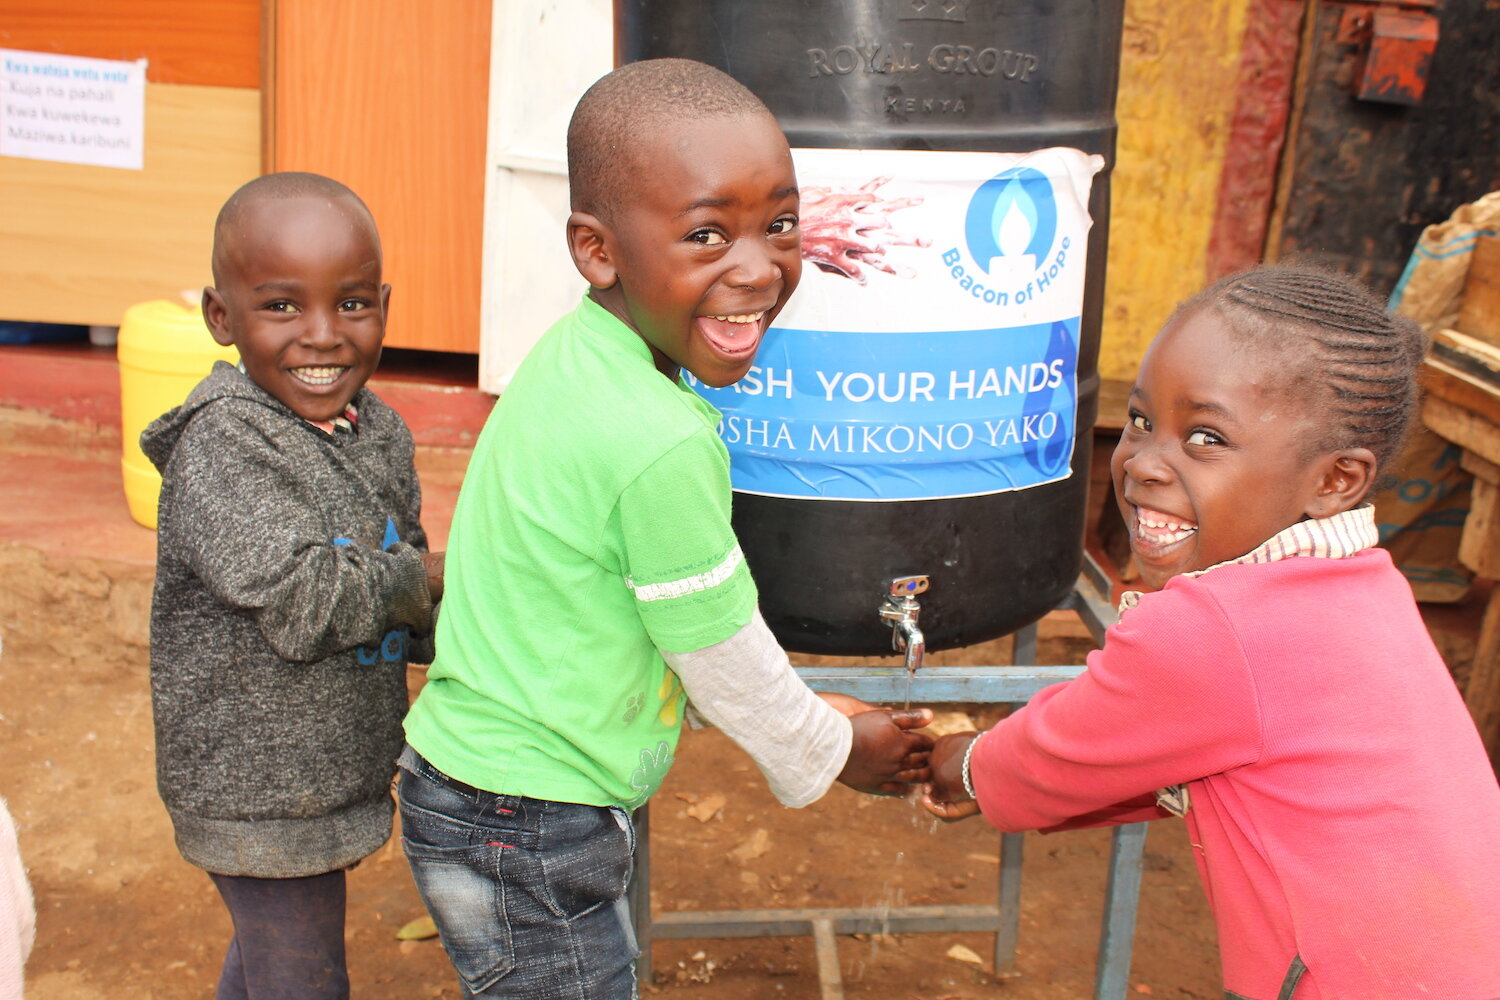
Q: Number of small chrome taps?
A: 1